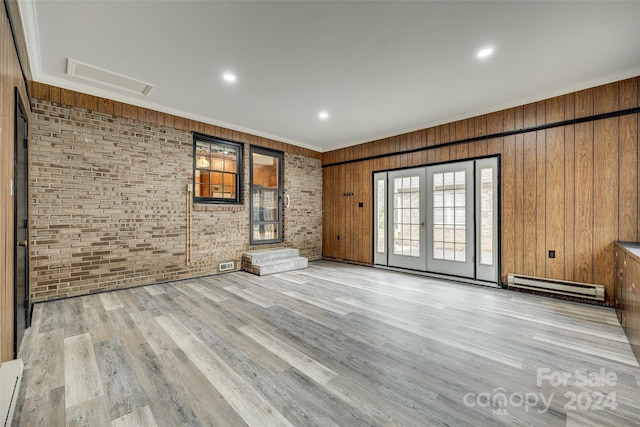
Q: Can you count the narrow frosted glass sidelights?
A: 2